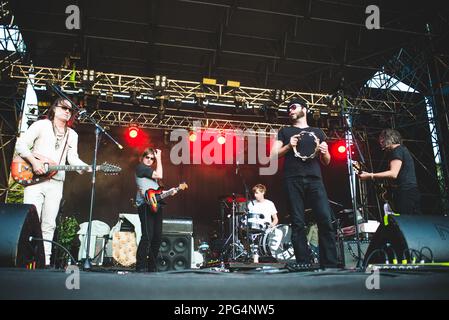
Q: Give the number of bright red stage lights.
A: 4